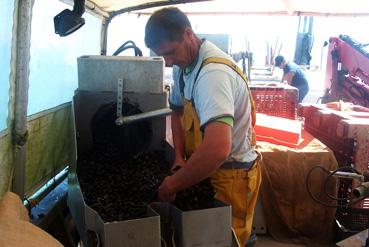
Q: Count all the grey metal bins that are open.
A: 2